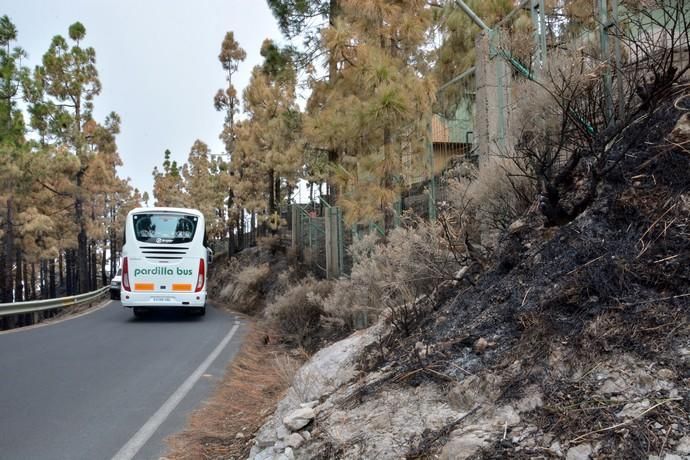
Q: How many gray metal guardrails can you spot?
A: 1